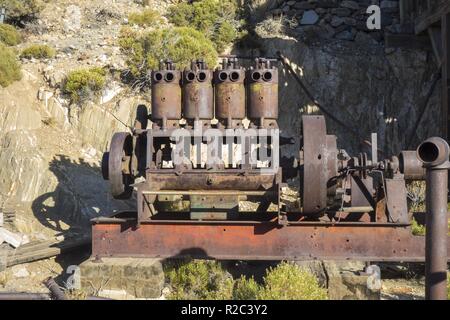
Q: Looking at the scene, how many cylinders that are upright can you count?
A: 4